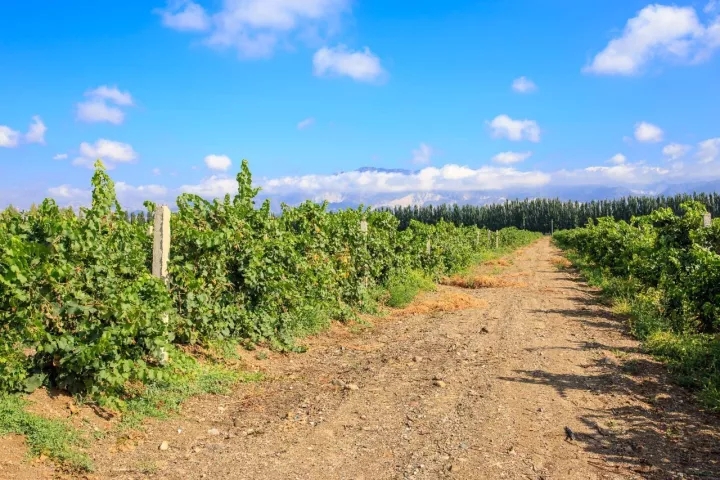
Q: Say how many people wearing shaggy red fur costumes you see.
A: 0